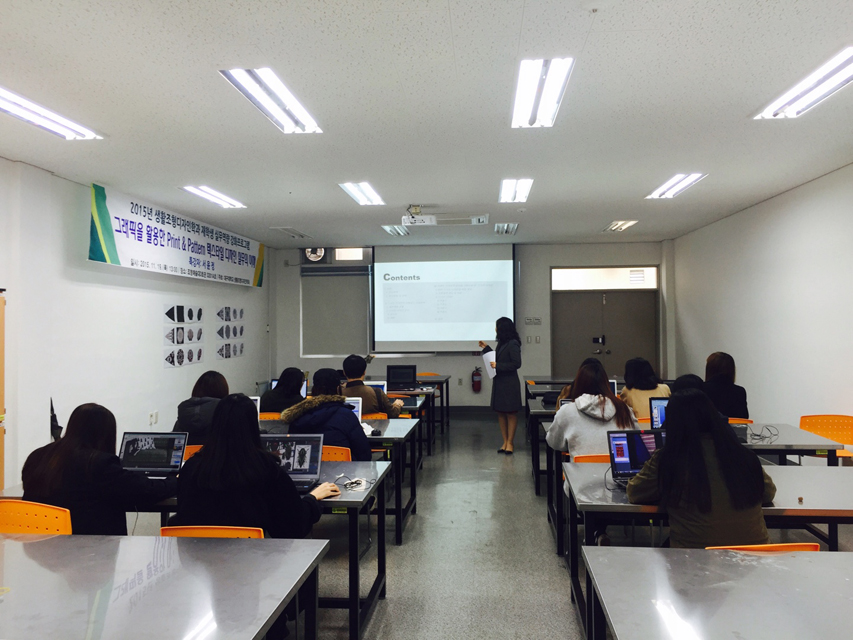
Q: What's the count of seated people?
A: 12